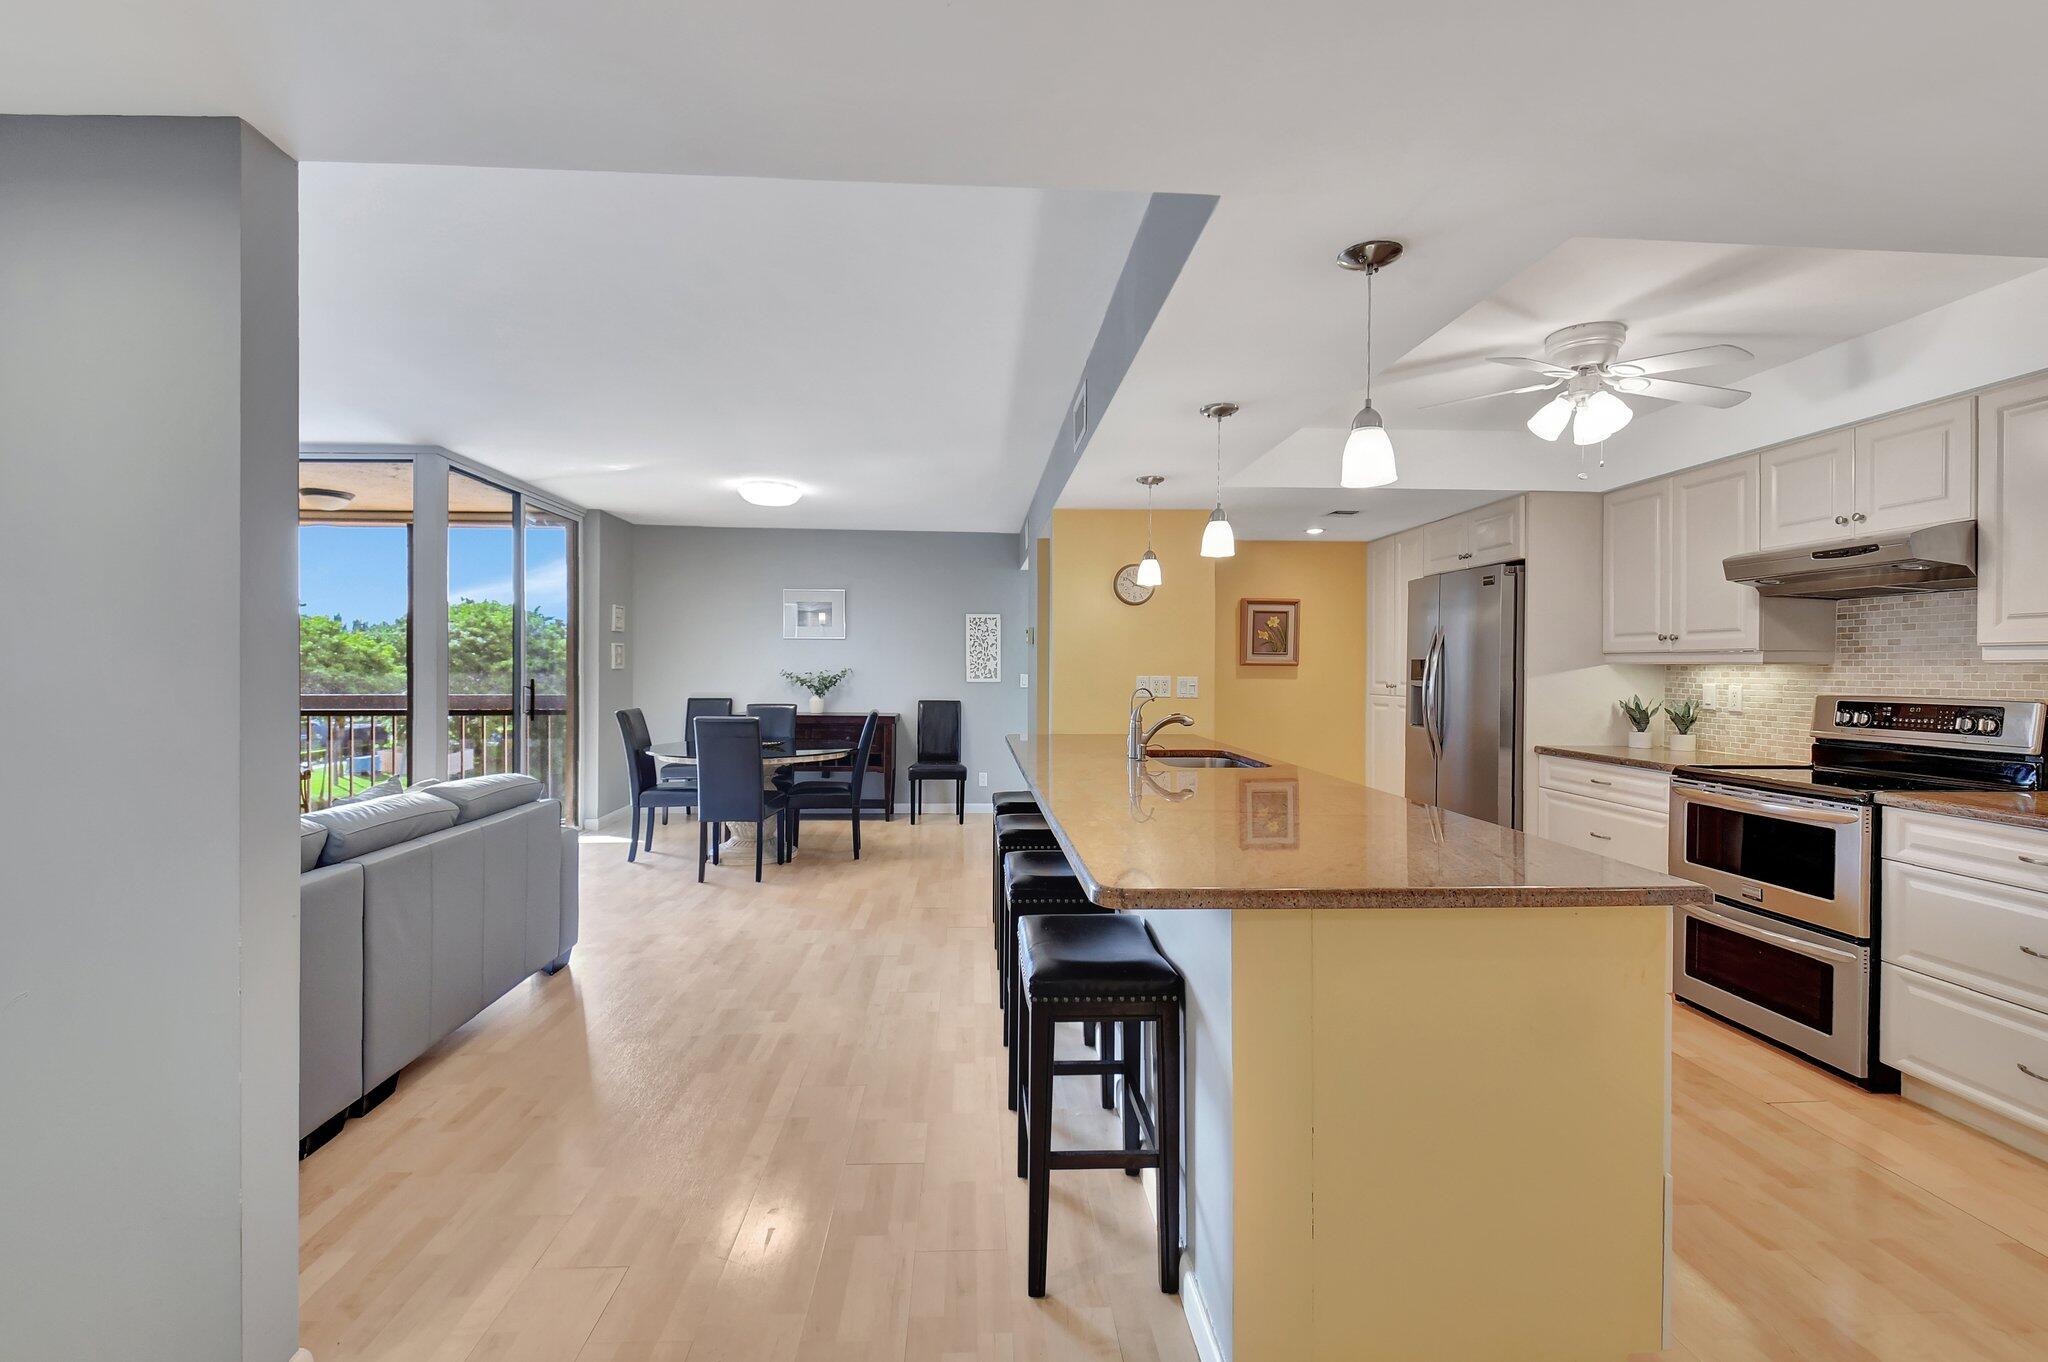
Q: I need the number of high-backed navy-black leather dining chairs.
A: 6